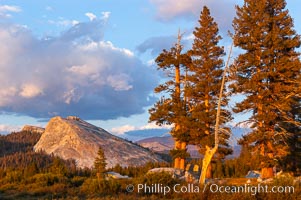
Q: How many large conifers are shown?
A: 3